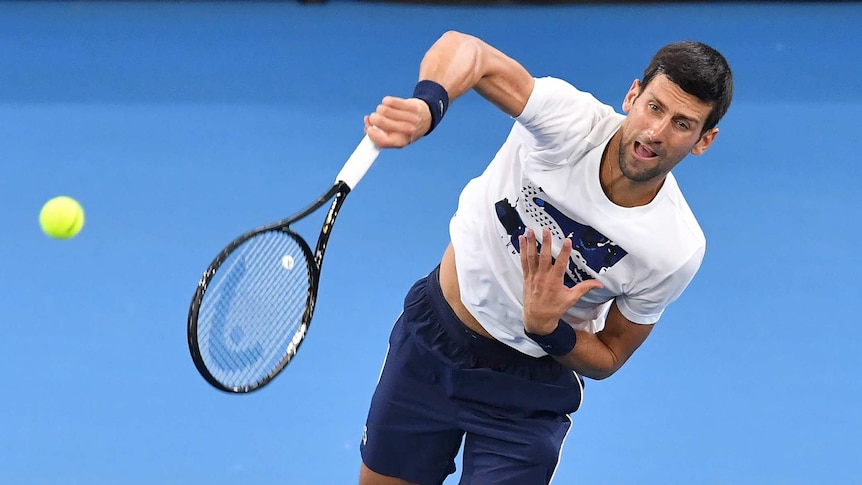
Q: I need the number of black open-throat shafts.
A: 2